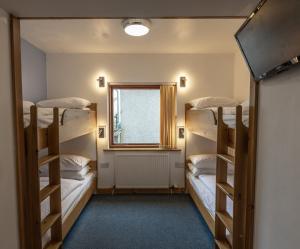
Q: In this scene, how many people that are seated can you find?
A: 0